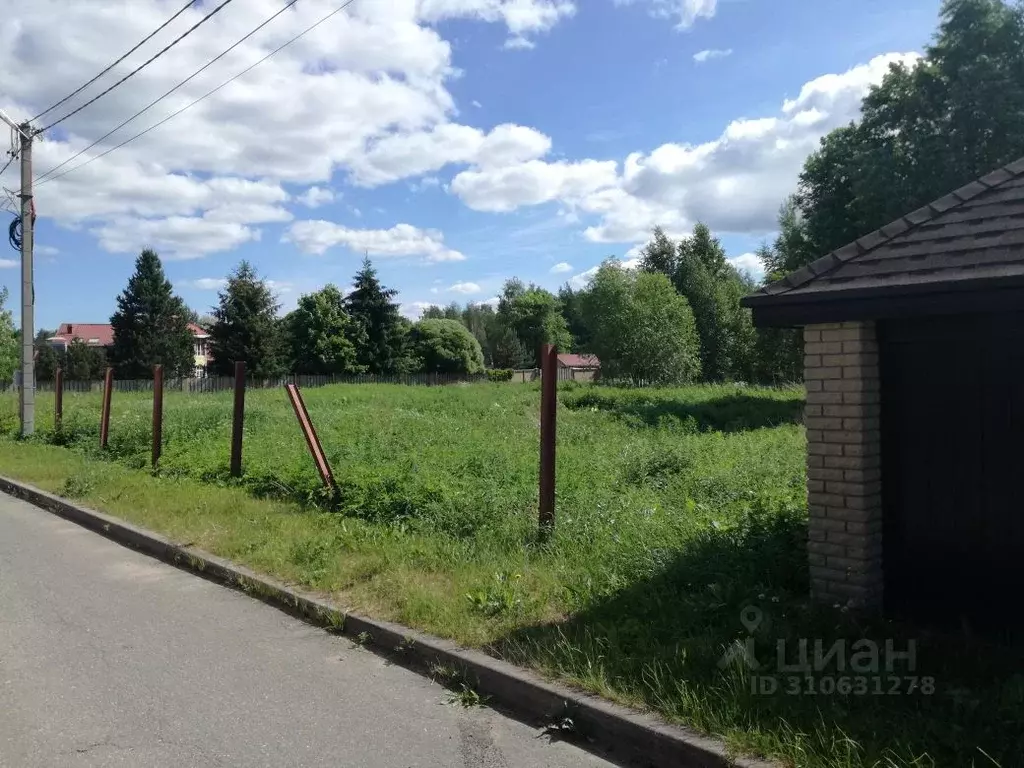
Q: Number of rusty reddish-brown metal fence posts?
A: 6